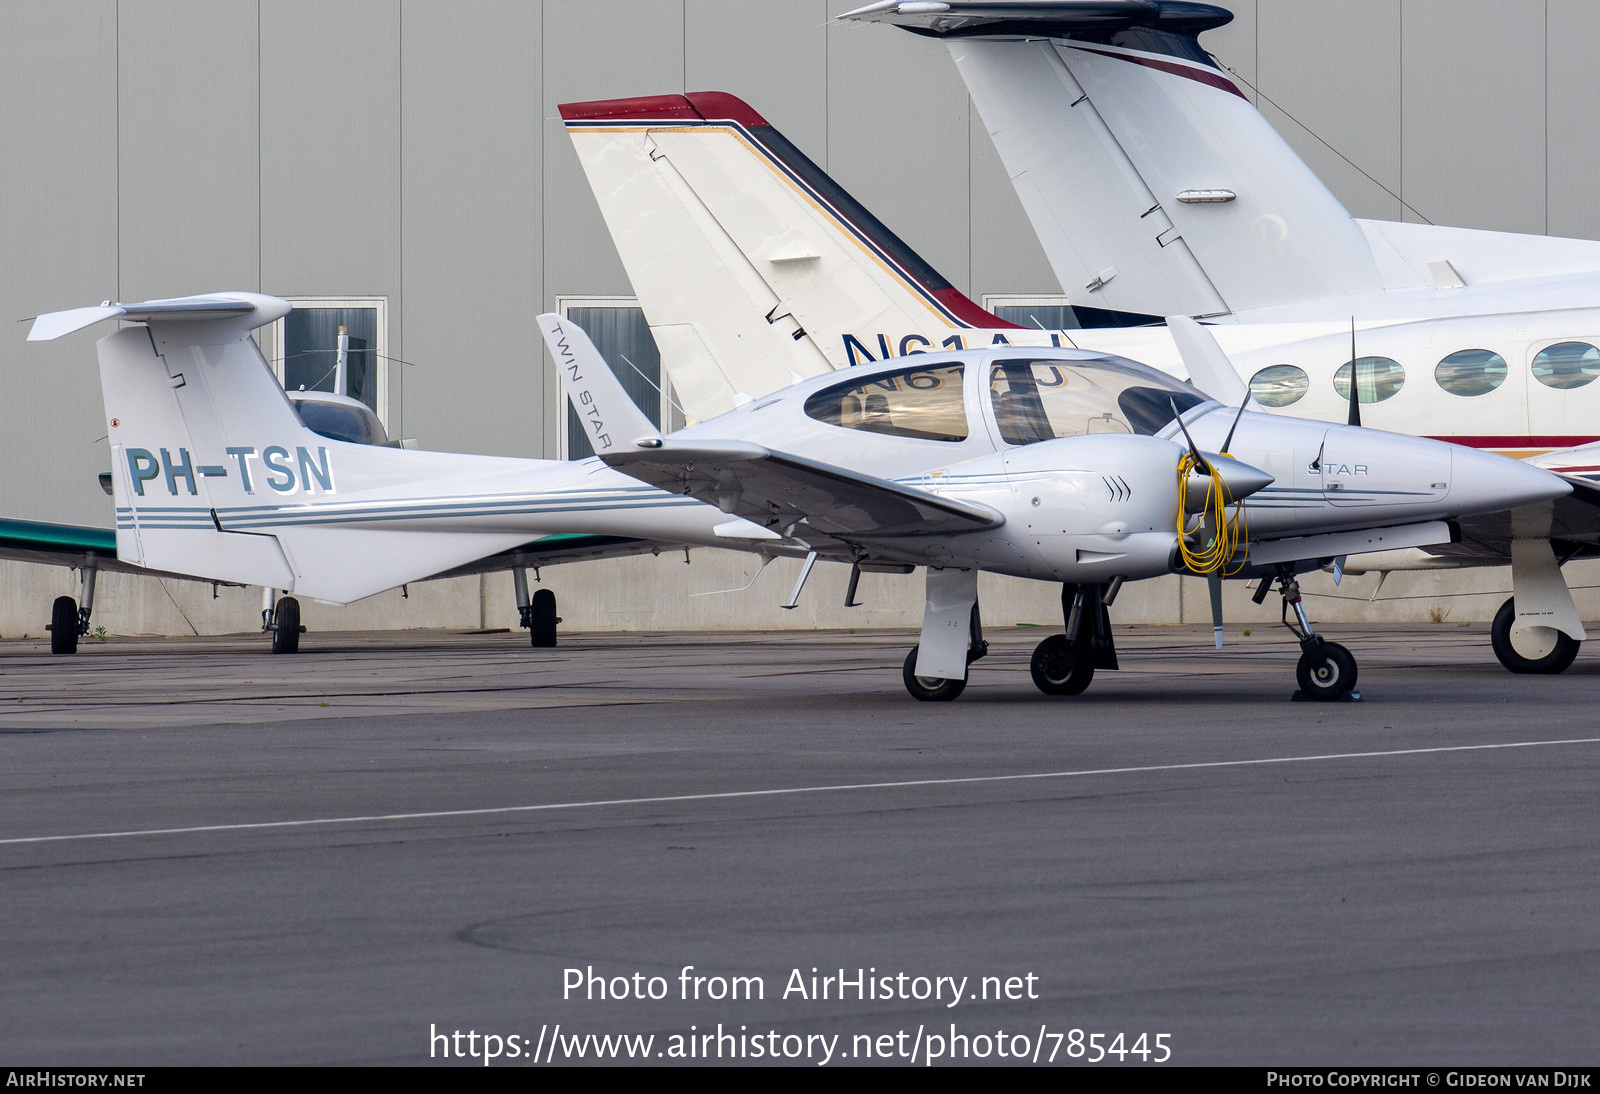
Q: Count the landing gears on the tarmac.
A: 7